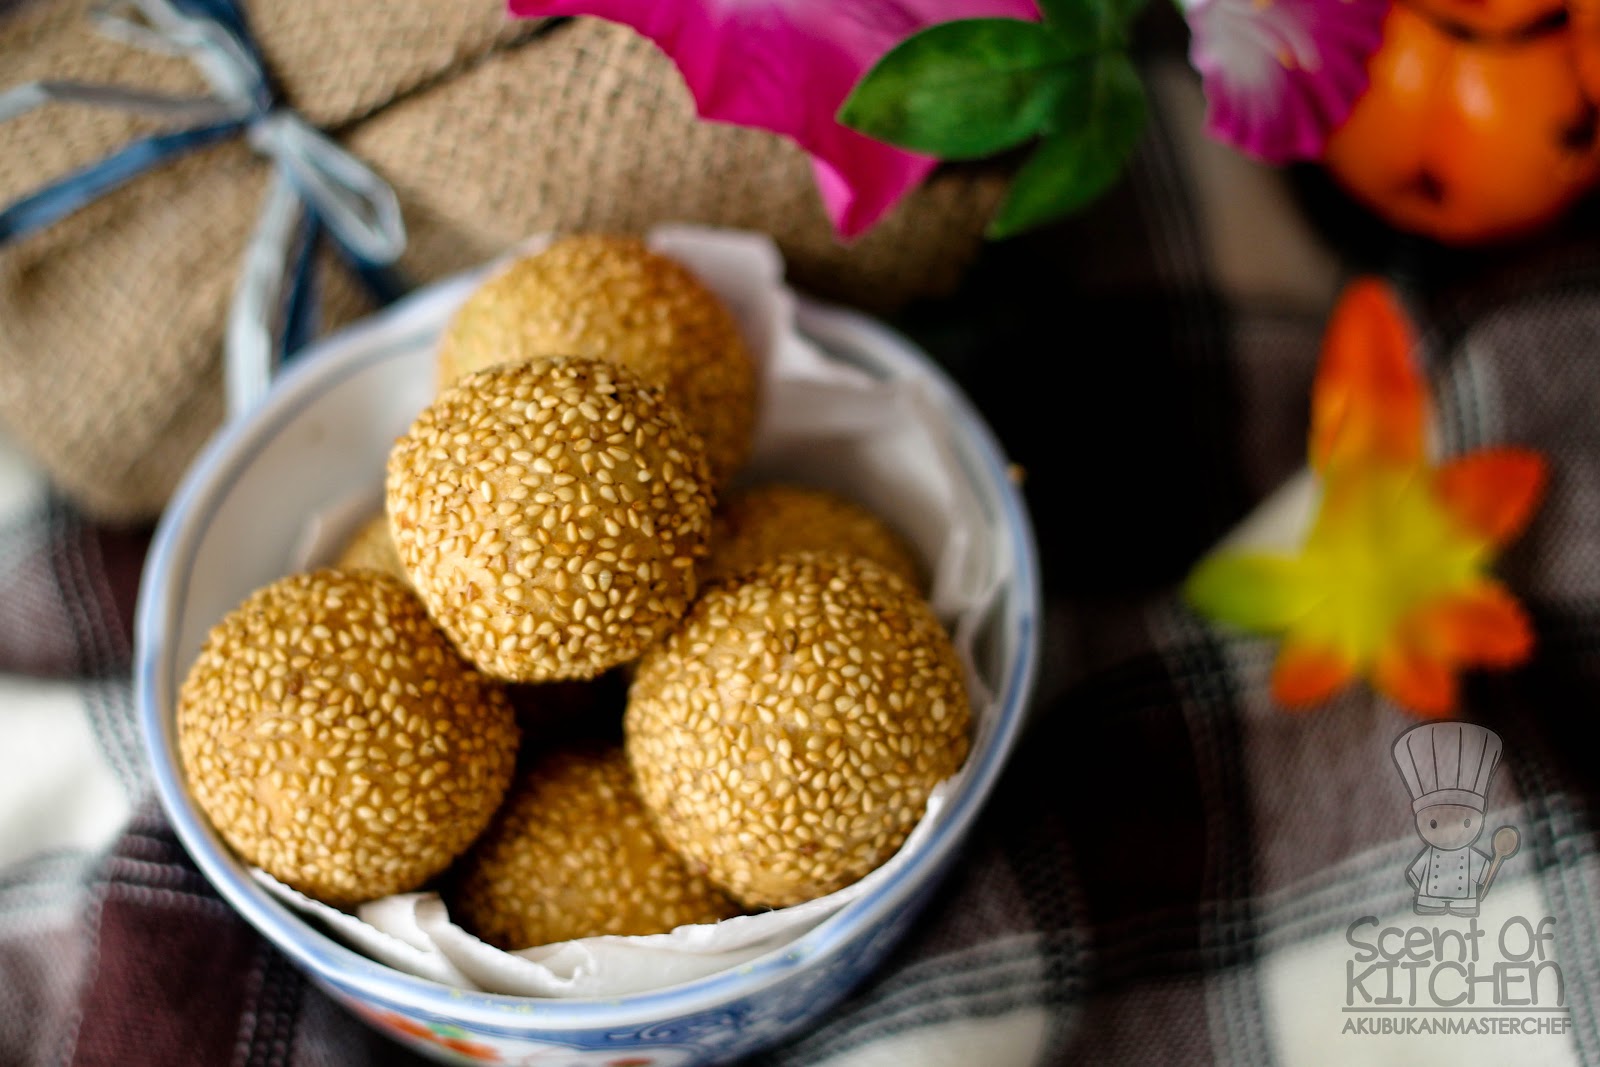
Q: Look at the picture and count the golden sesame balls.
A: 7